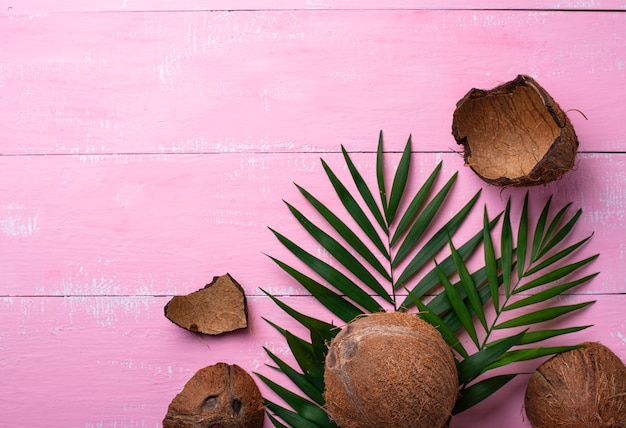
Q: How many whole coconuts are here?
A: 1